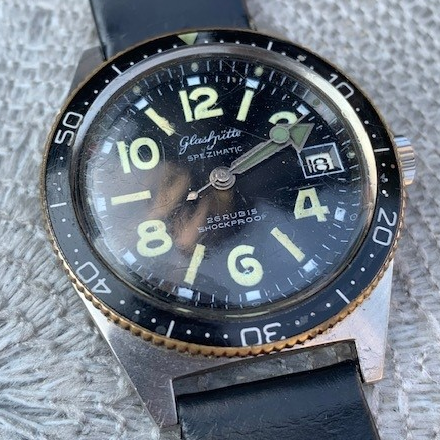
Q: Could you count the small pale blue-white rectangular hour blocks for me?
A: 11